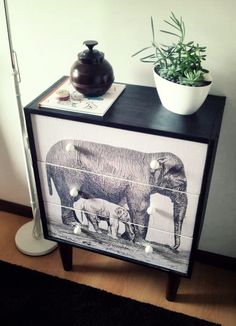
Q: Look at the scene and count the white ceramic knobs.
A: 6